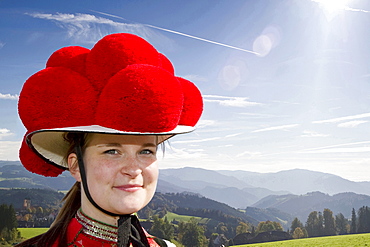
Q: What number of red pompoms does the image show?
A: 7